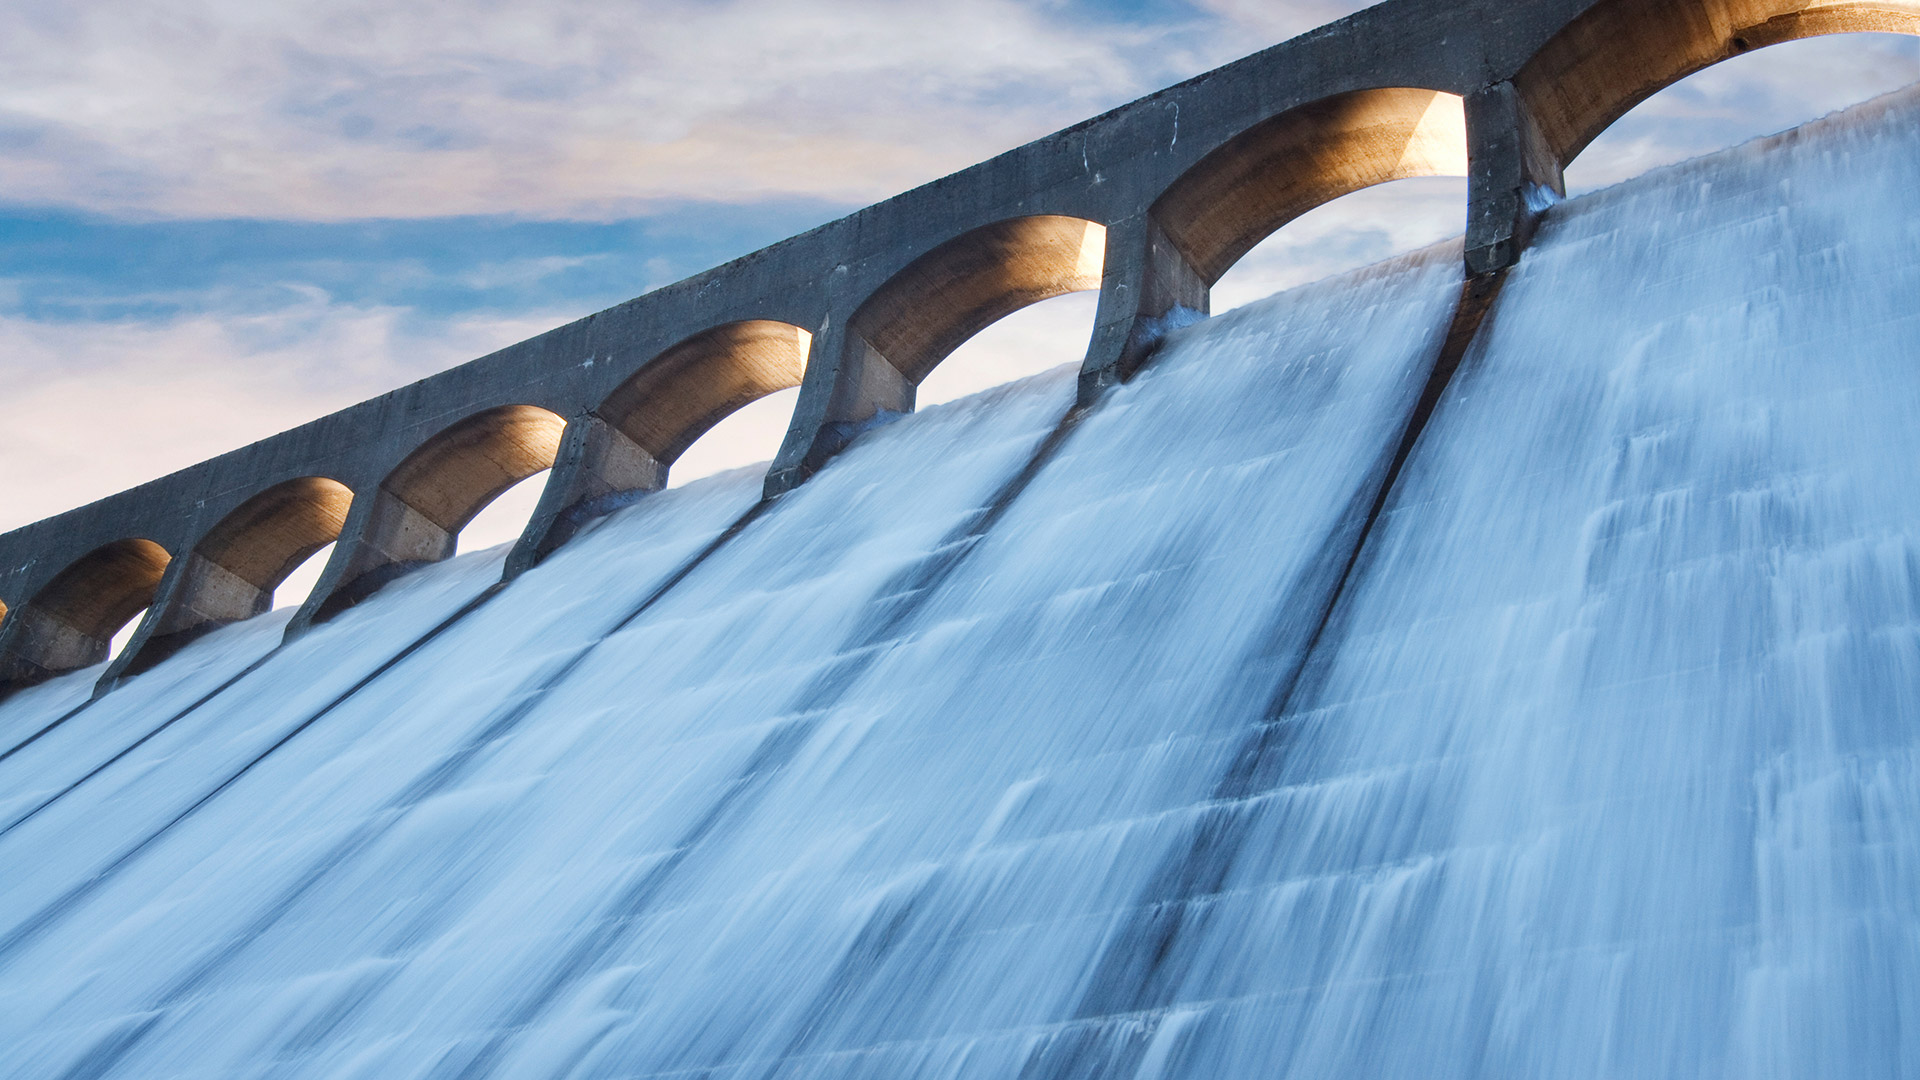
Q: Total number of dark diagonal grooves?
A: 6